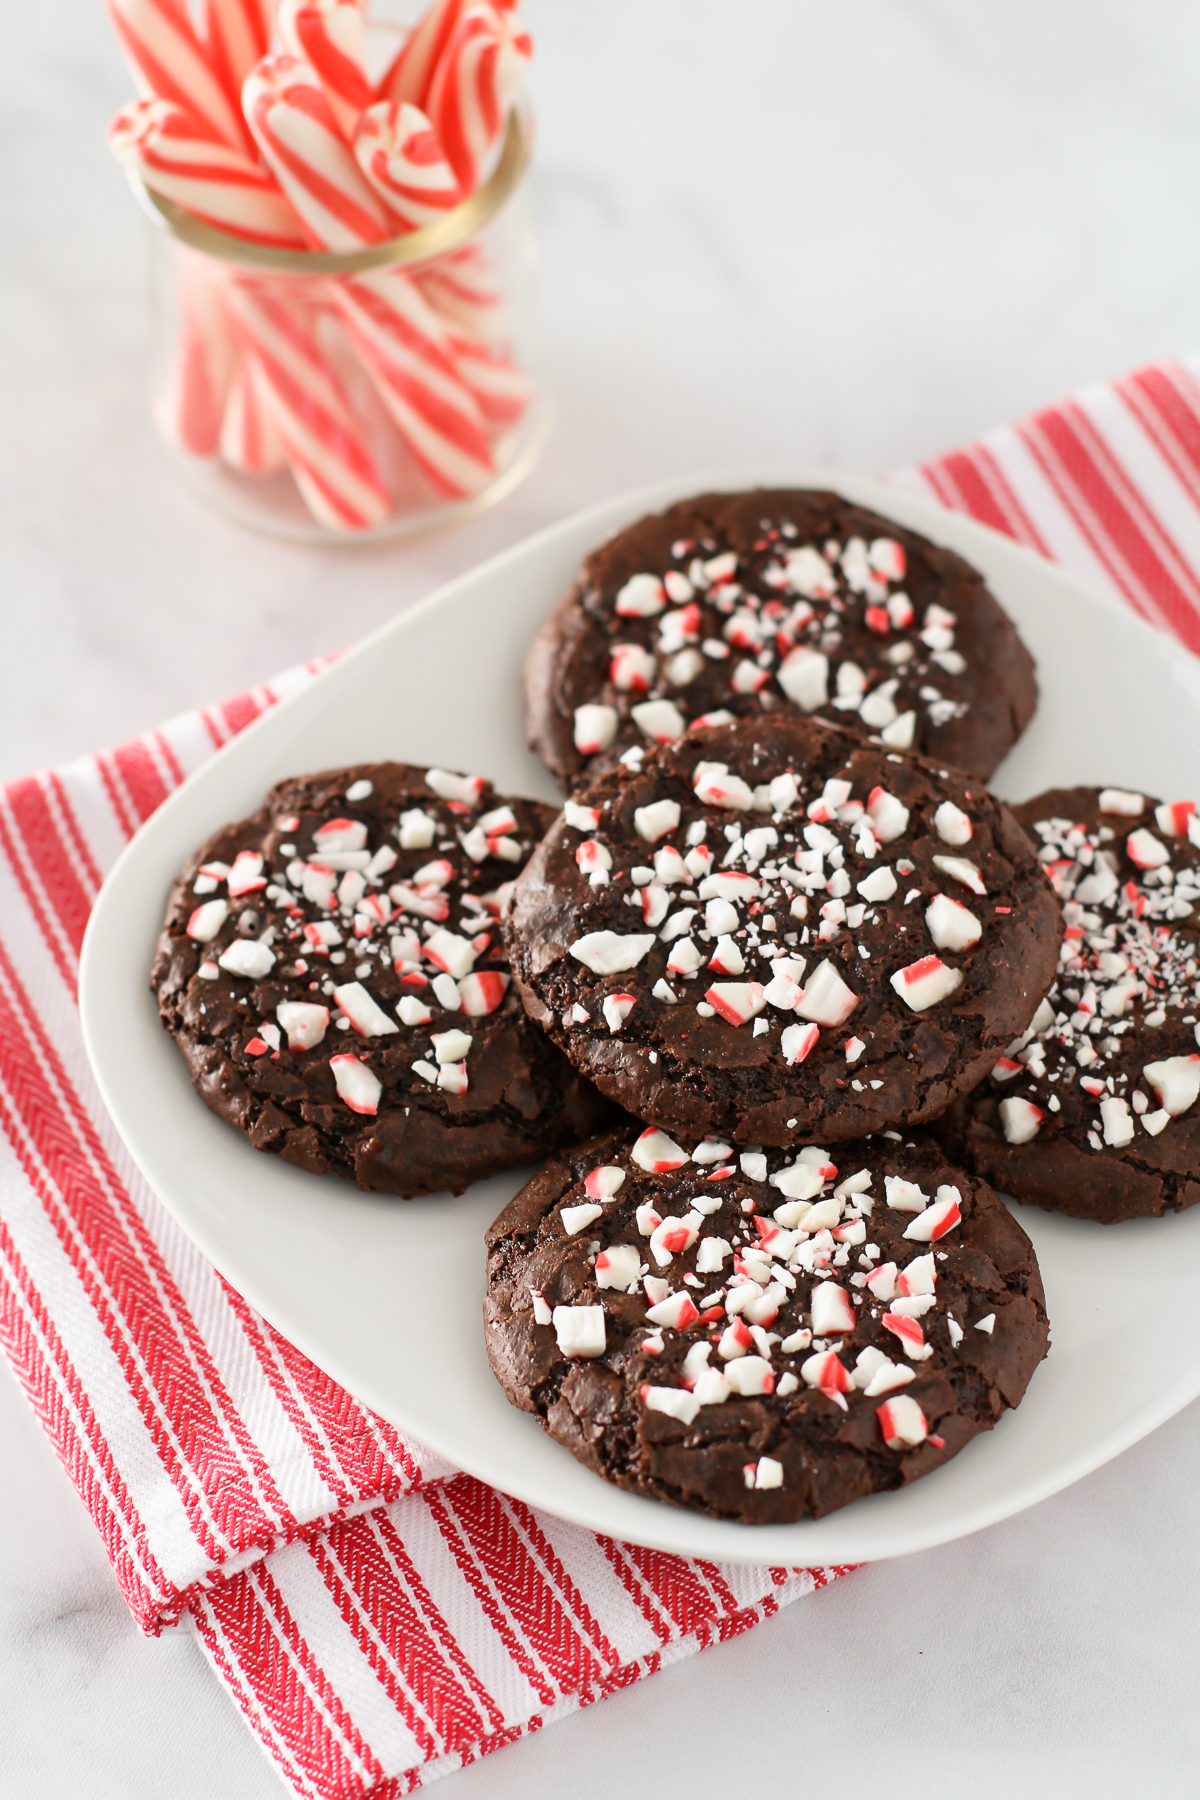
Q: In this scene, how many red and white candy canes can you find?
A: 8